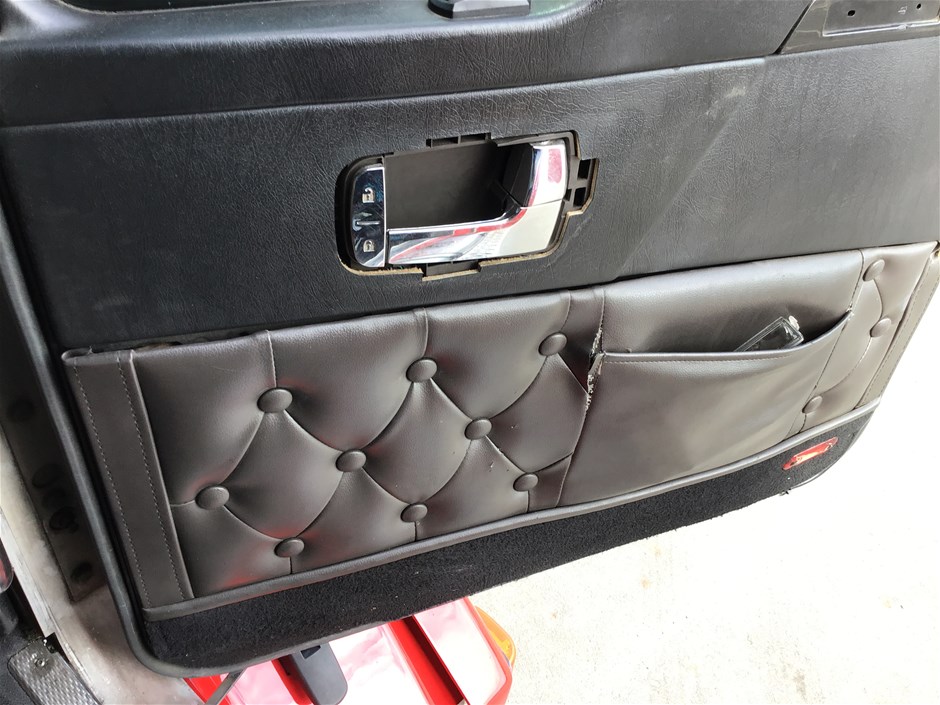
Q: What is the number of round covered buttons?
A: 12